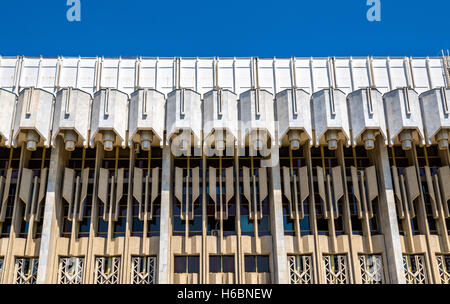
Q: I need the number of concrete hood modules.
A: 13